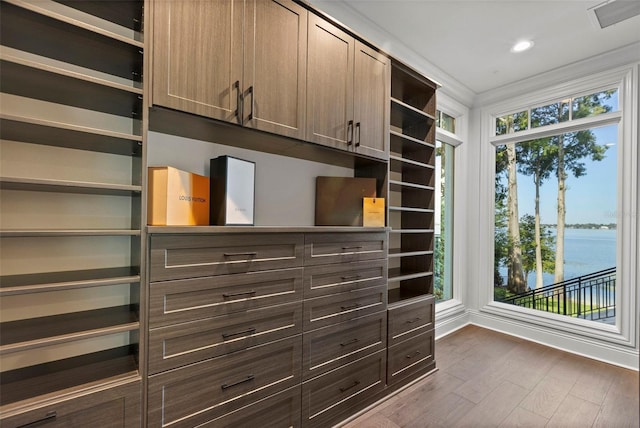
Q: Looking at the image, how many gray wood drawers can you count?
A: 13